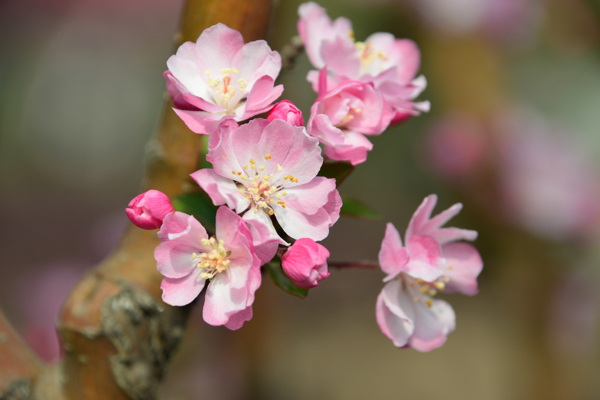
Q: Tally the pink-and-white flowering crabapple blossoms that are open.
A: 6